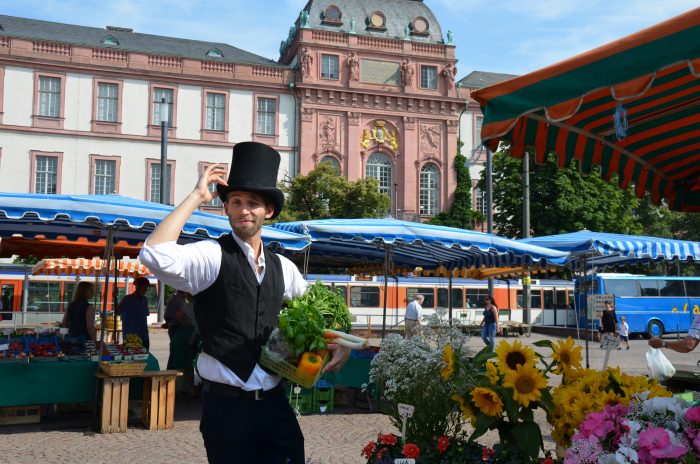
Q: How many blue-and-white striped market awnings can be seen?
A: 3